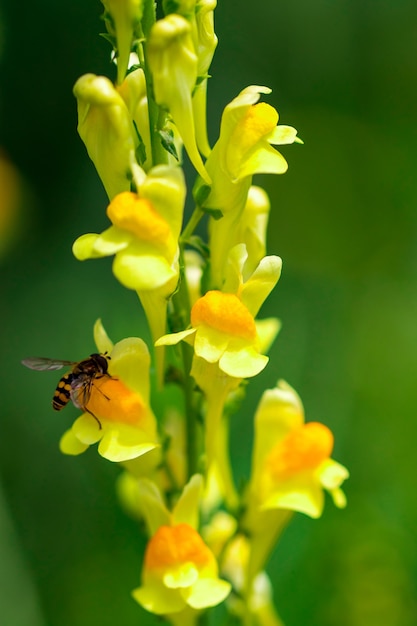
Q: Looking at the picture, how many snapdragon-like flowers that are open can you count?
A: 6